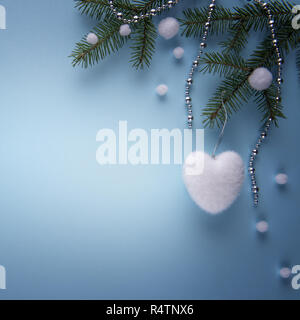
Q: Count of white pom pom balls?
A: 9